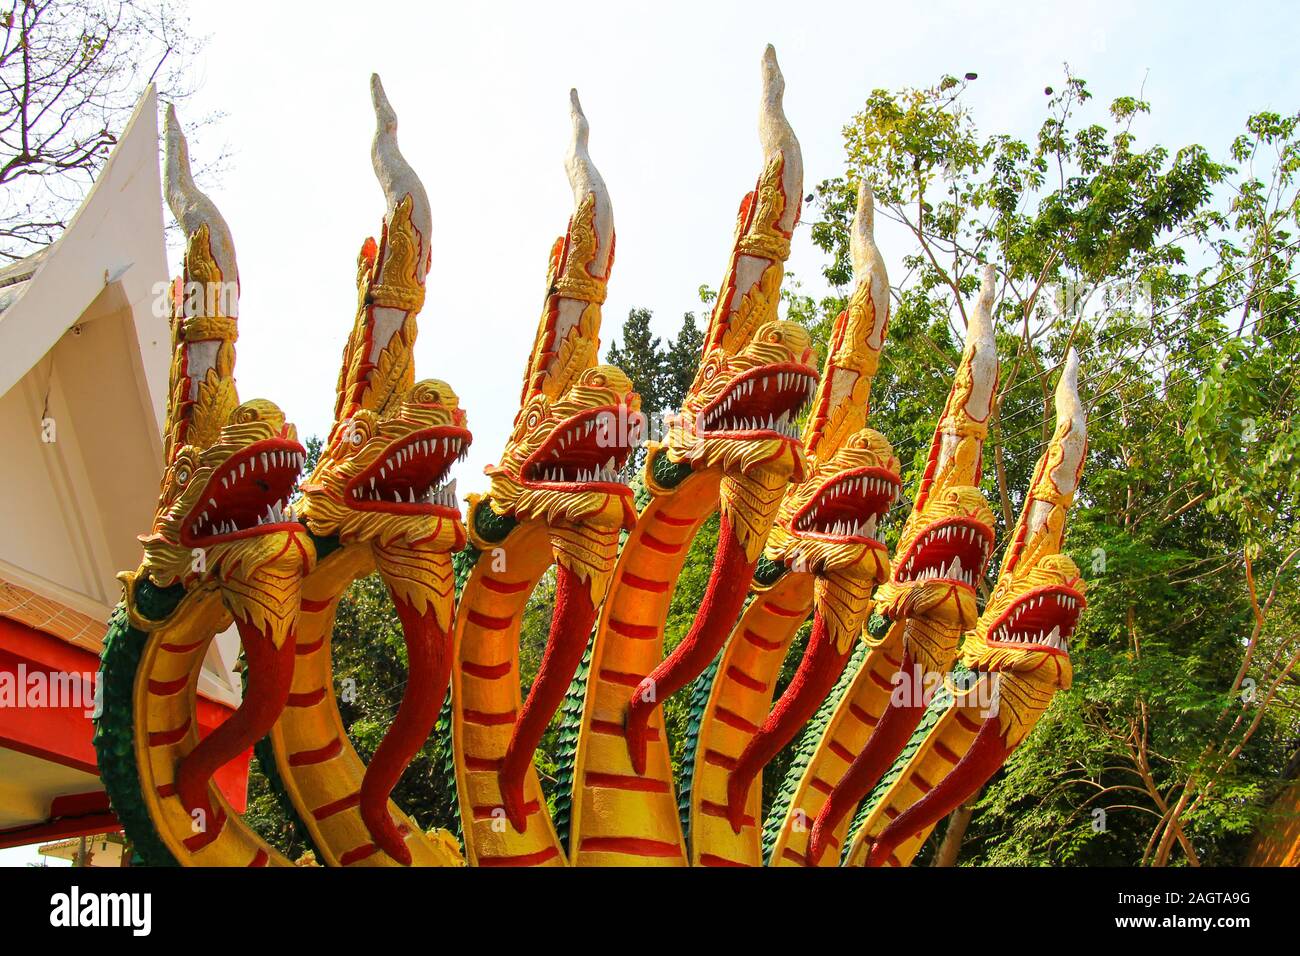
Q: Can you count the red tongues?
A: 7